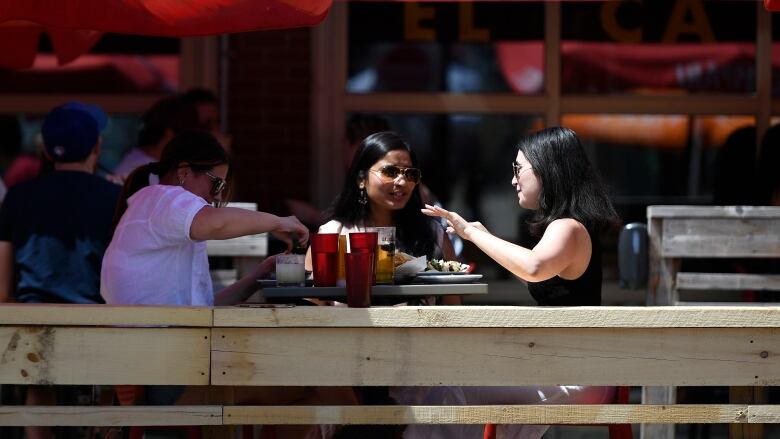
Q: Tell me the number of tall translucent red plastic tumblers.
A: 3